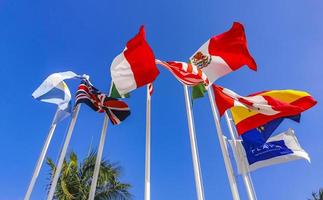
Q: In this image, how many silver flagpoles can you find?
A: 7